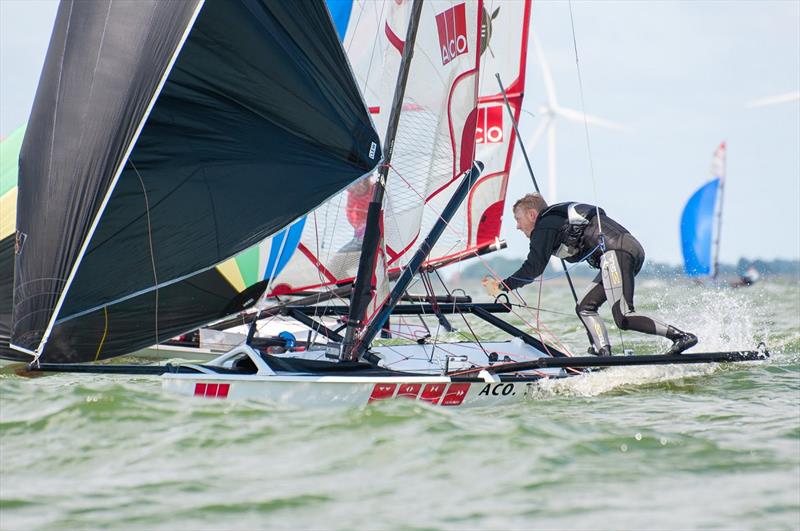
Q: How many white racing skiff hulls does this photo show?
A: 2